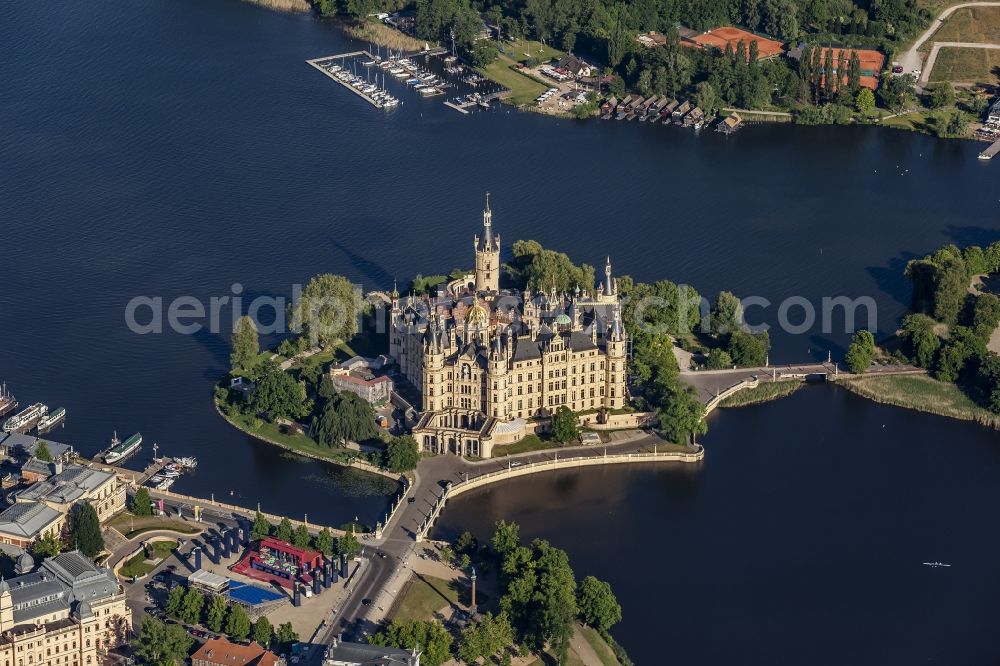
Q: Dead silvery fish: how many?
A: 0